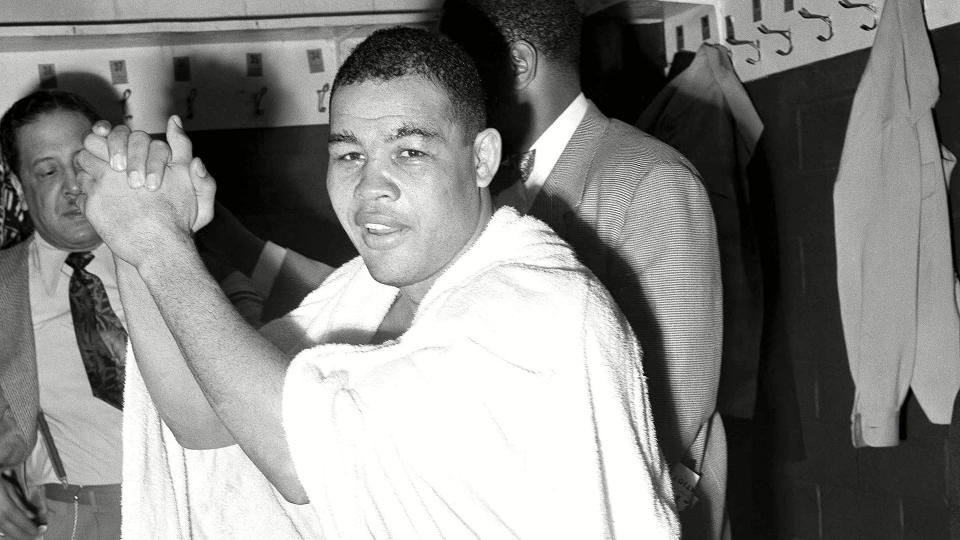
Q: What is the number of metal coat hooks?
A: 8